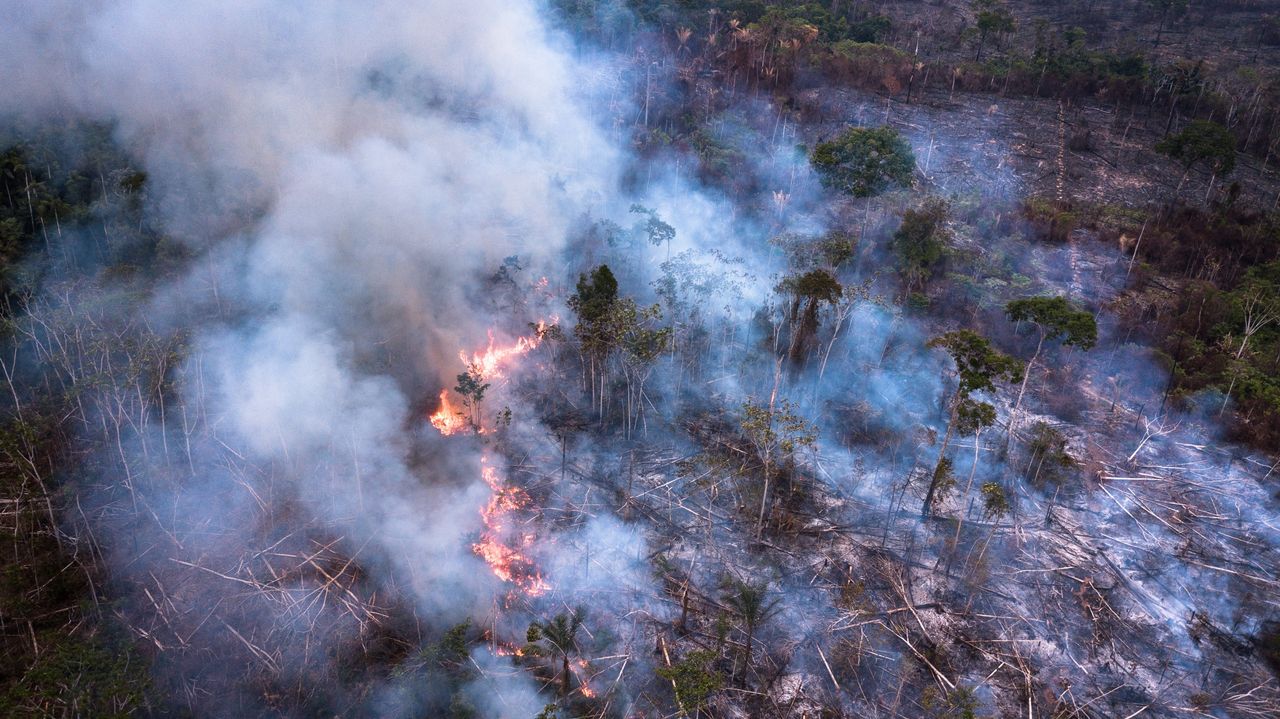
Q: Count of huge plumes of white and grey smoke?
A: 1